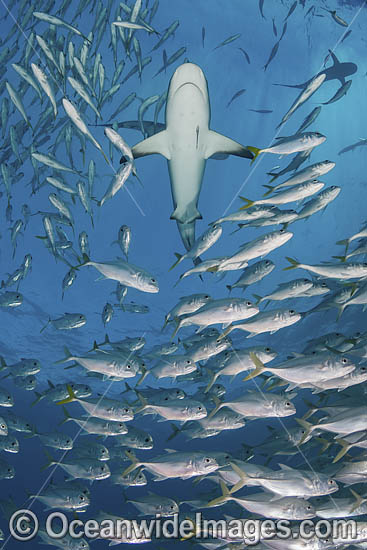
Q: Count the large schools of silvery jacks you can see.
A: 1